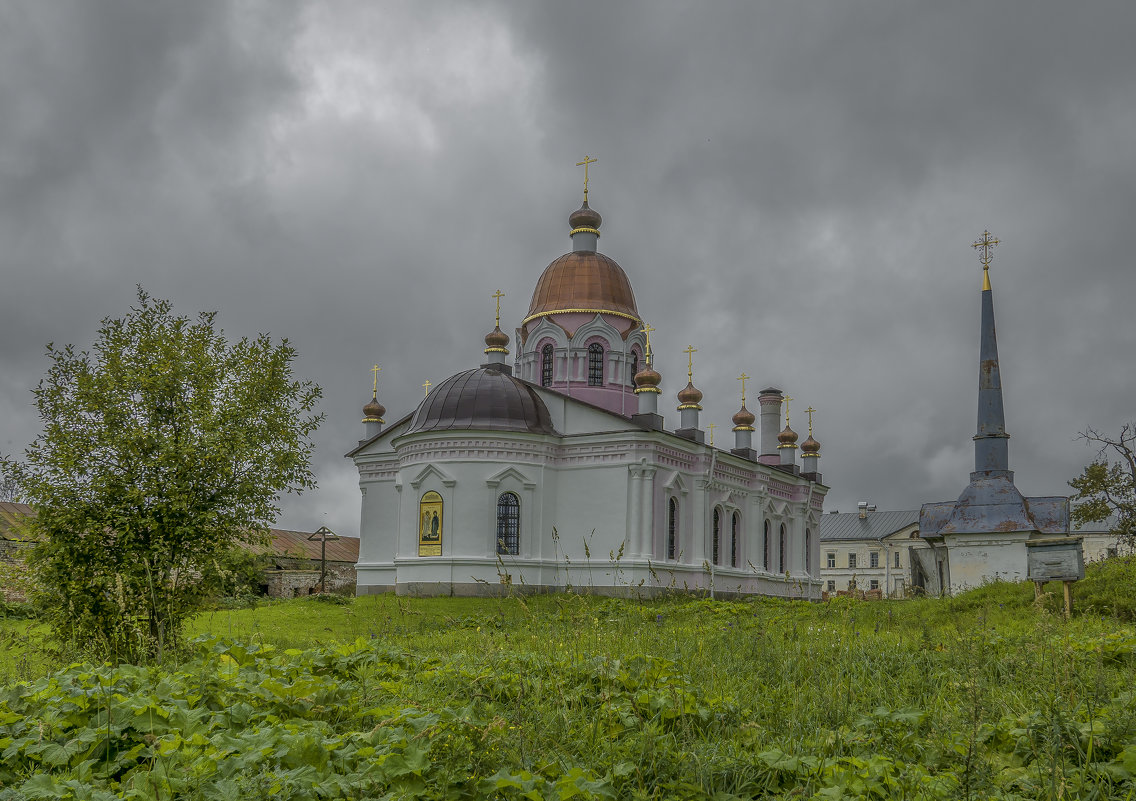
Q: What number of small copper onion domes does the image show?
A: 8